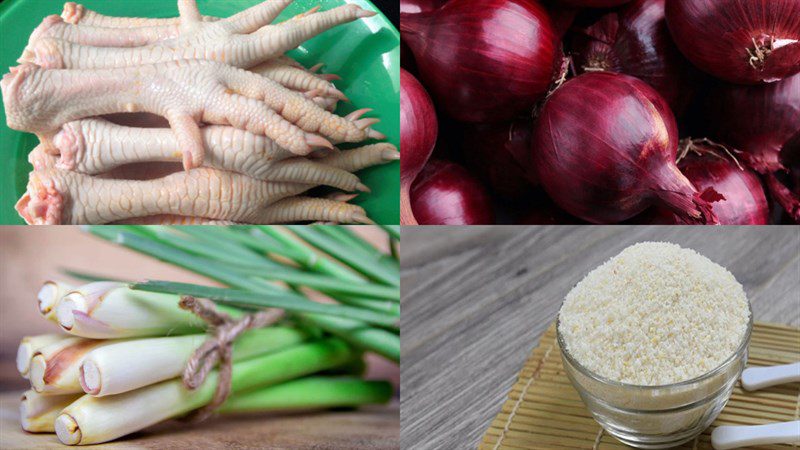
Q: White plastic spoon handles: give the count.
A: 2